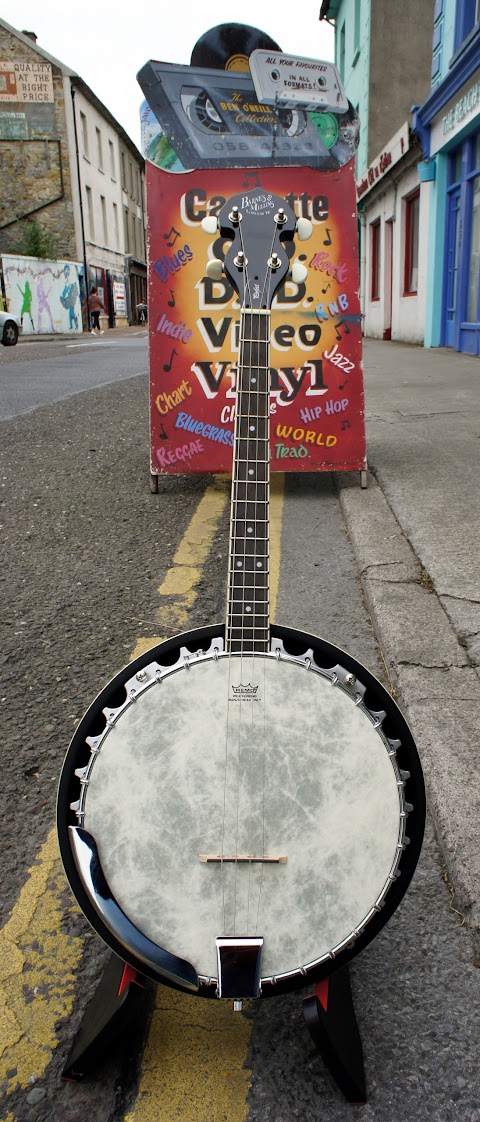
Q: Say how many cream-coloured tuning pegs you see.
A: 4